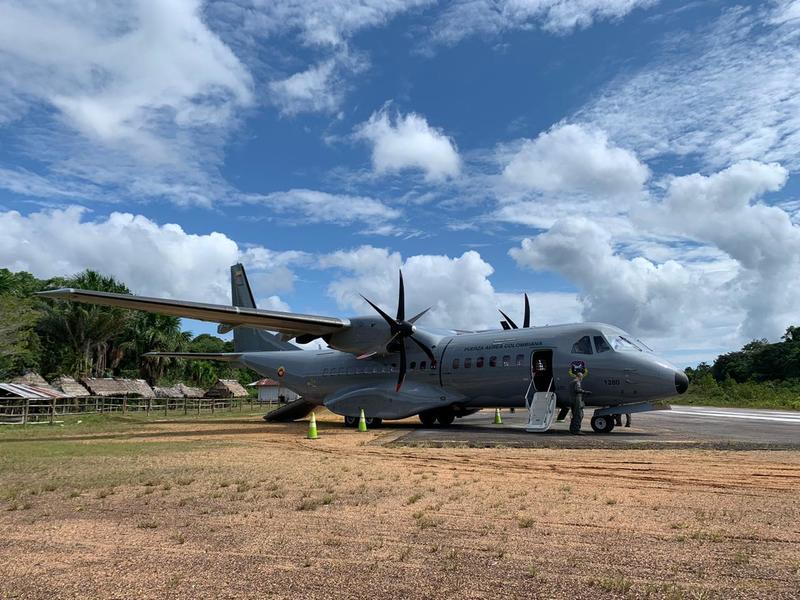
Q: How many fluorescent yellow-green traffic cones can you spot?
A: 3